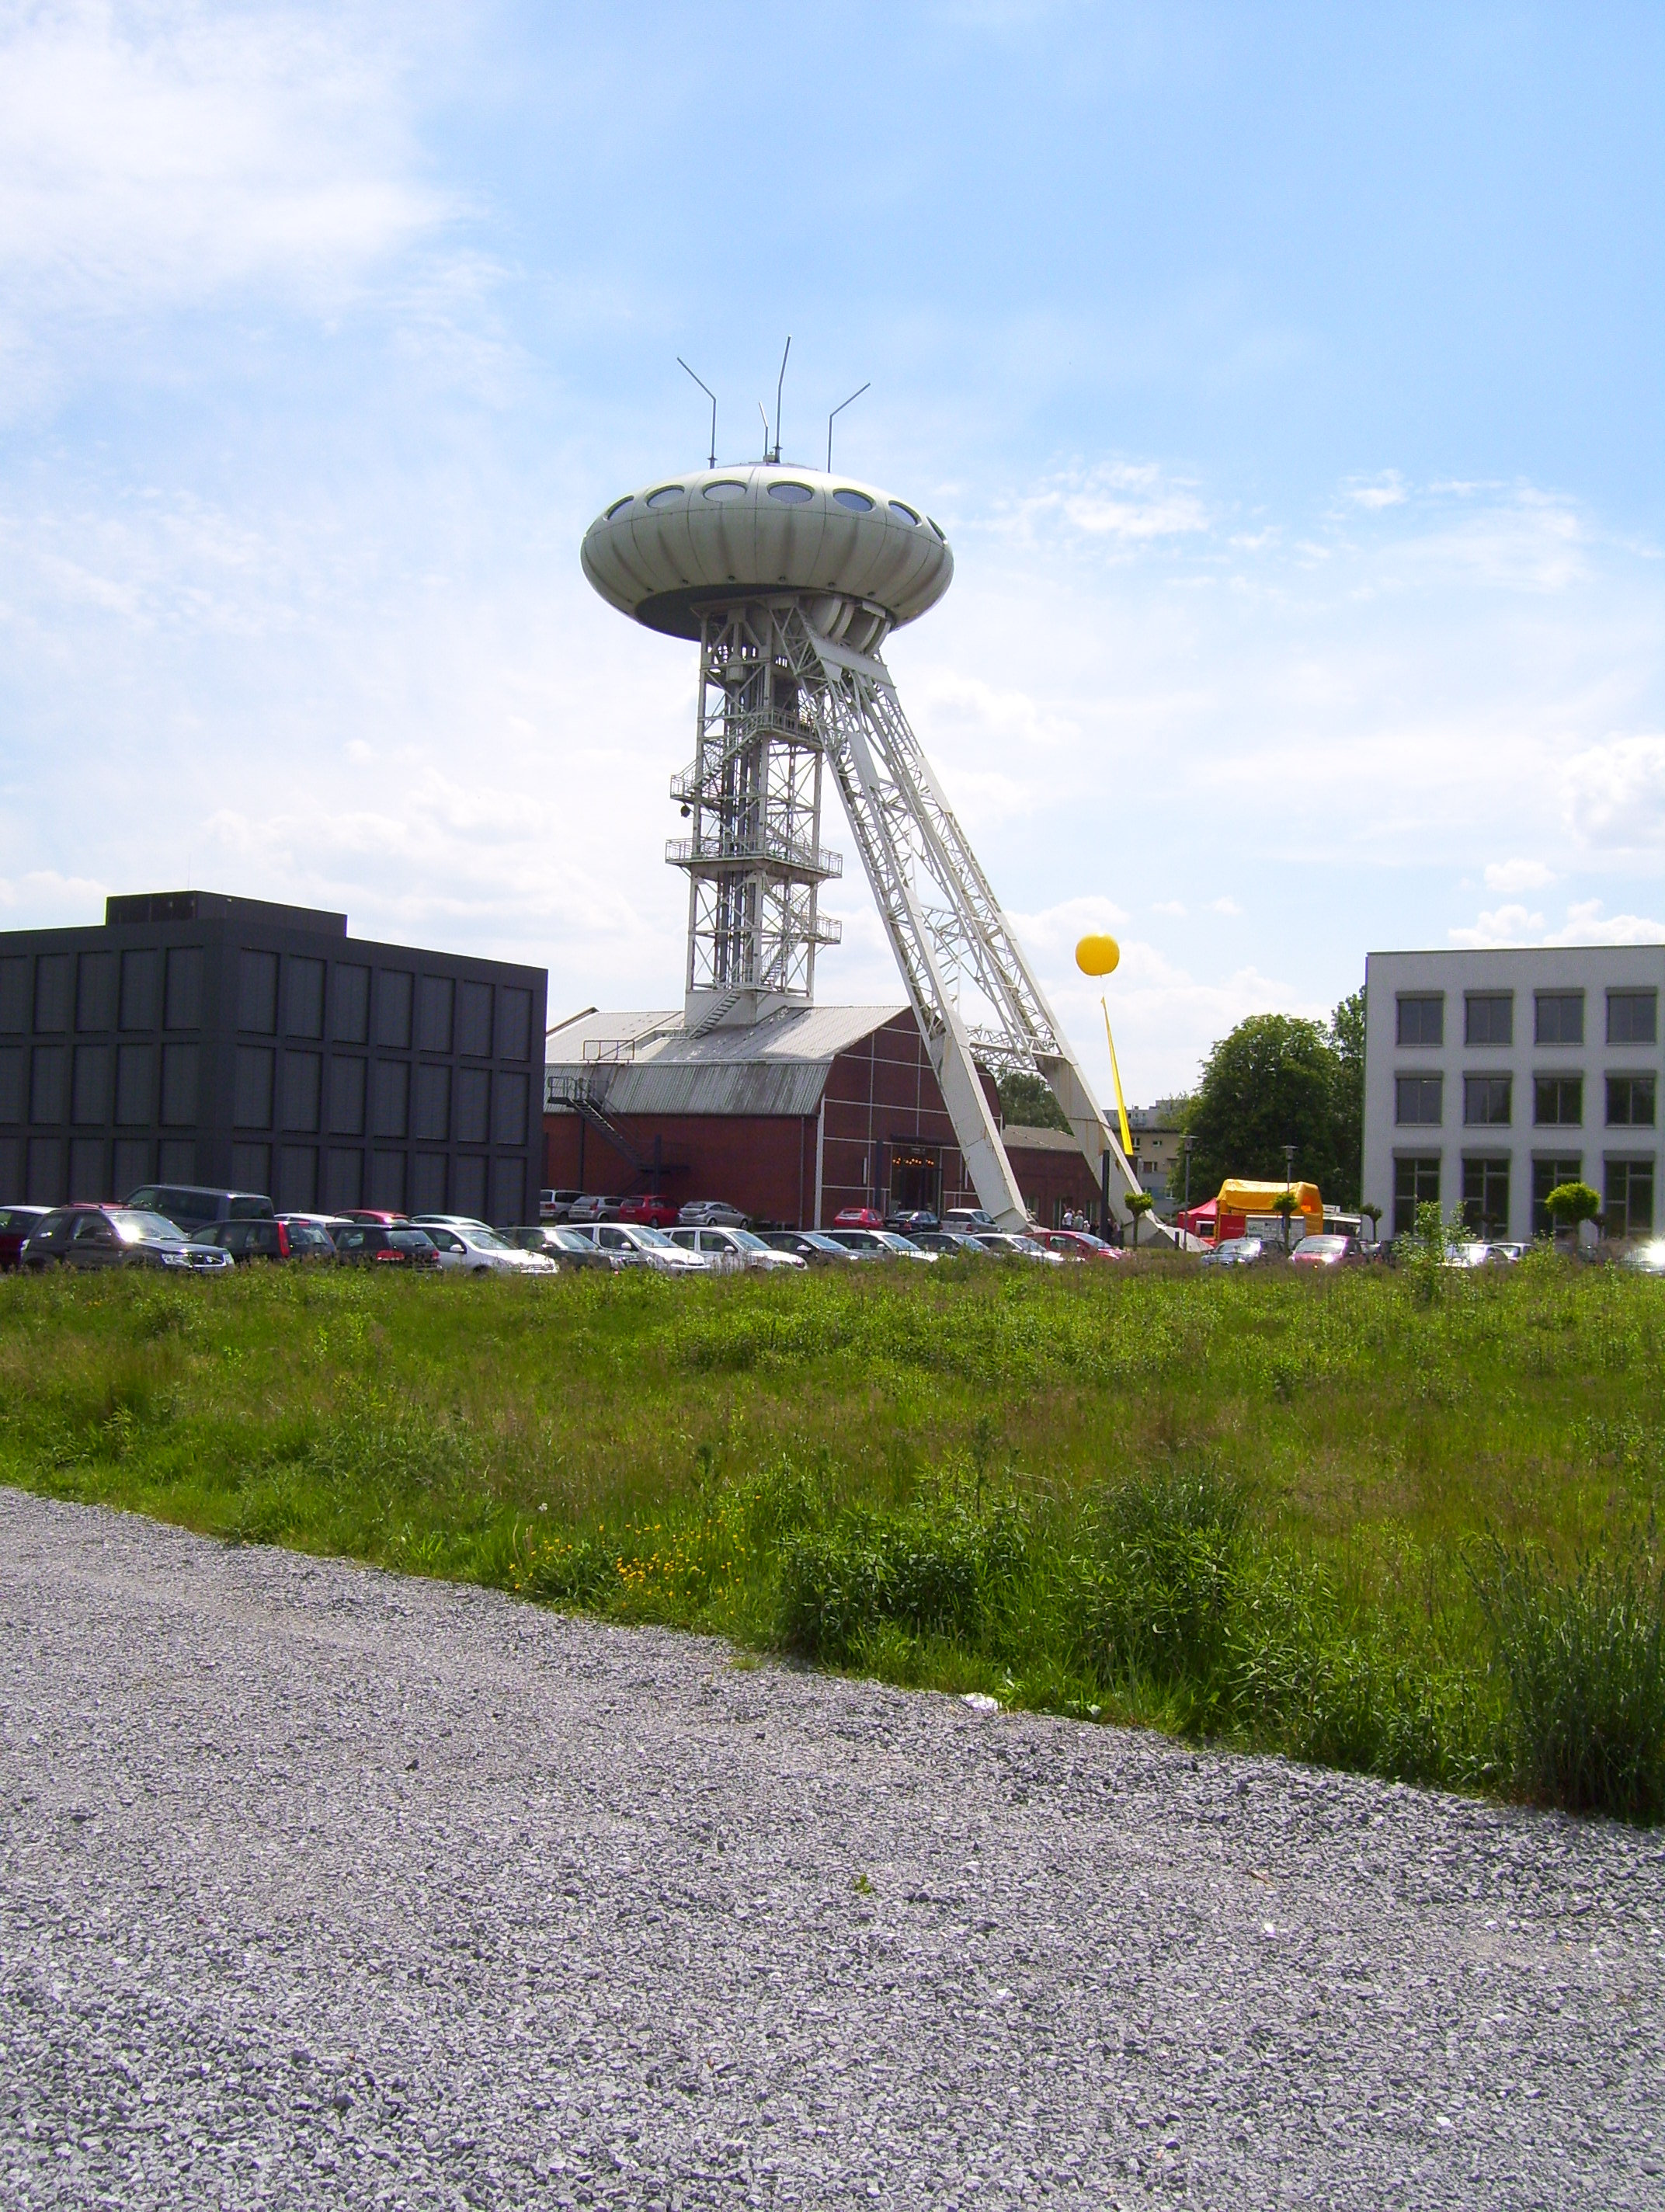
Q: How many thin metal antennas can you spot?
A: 4